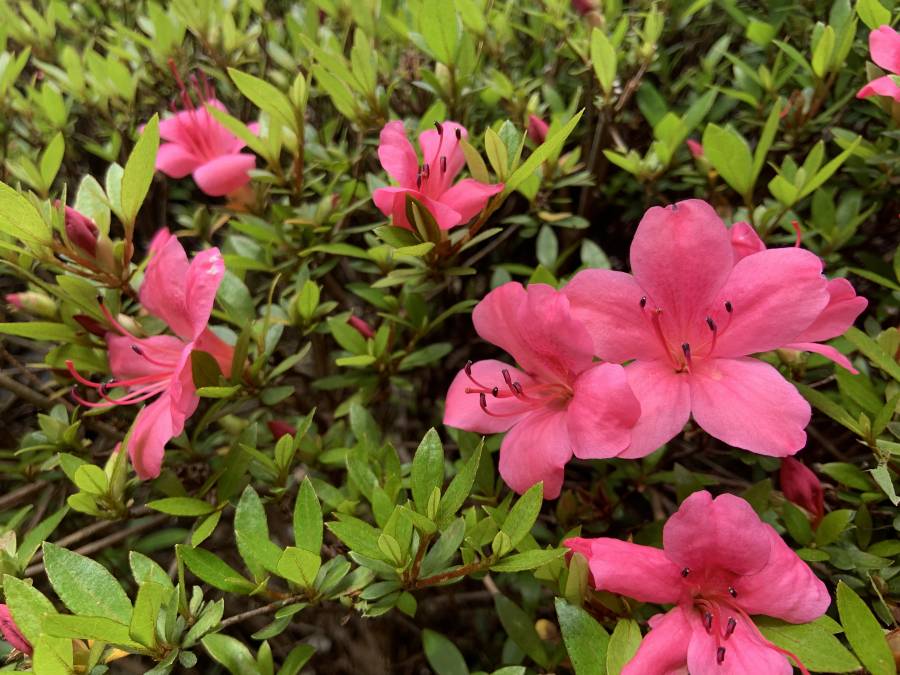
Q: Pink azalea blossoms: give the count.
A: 8